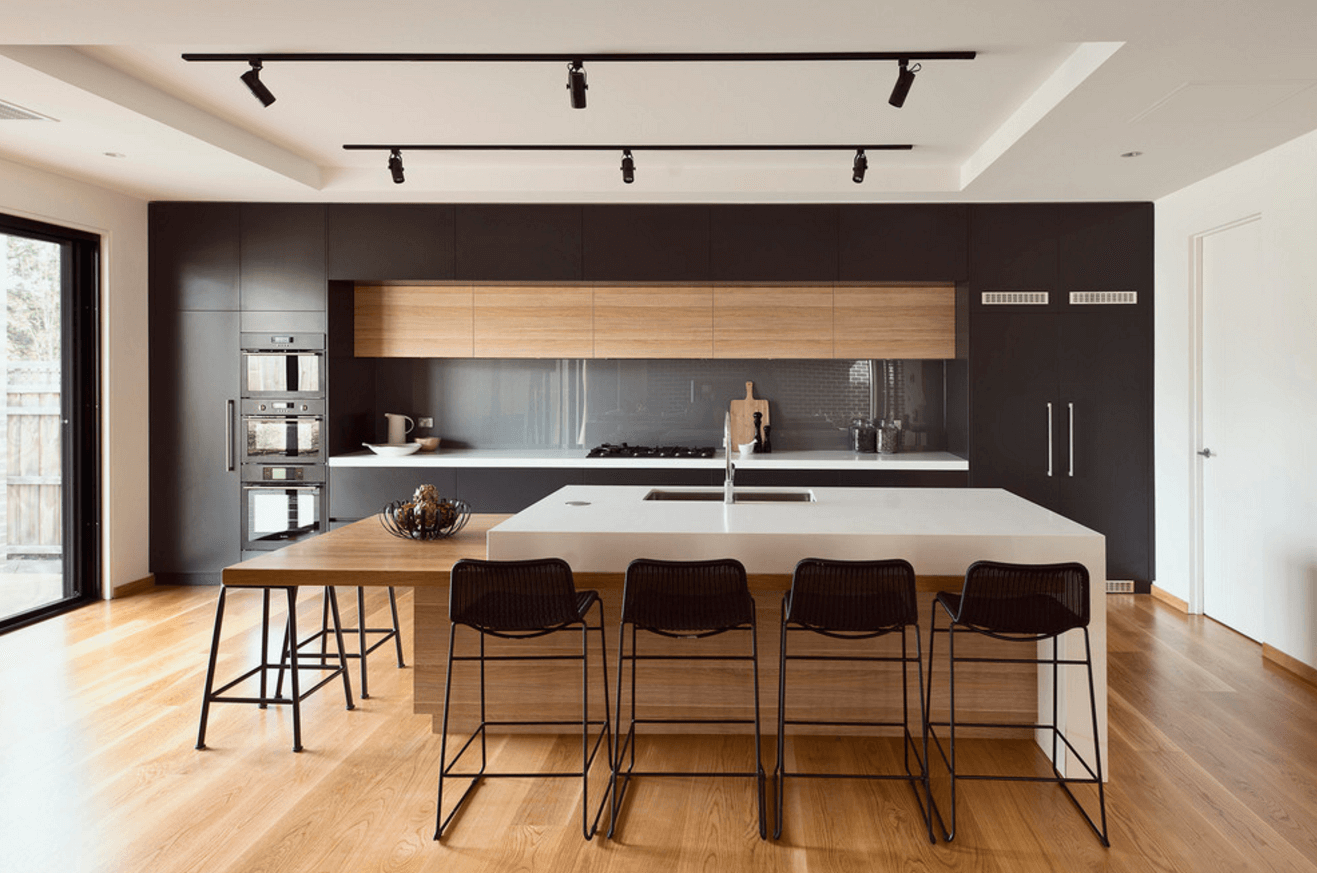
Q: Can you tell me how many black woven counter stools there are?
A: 4